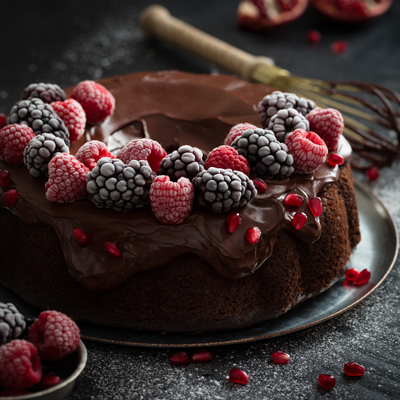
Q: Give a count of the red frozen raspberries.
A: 13